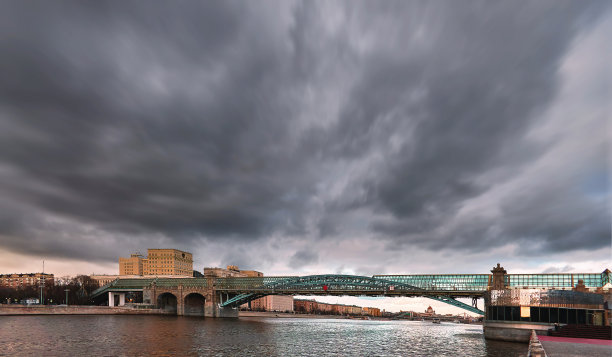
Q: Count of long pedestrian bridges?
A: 1